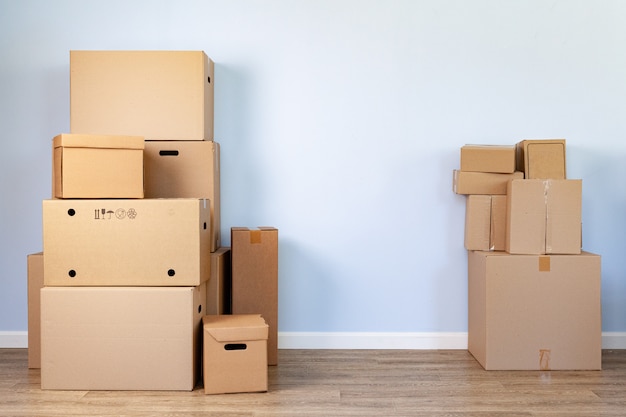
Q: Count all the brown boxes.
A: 14